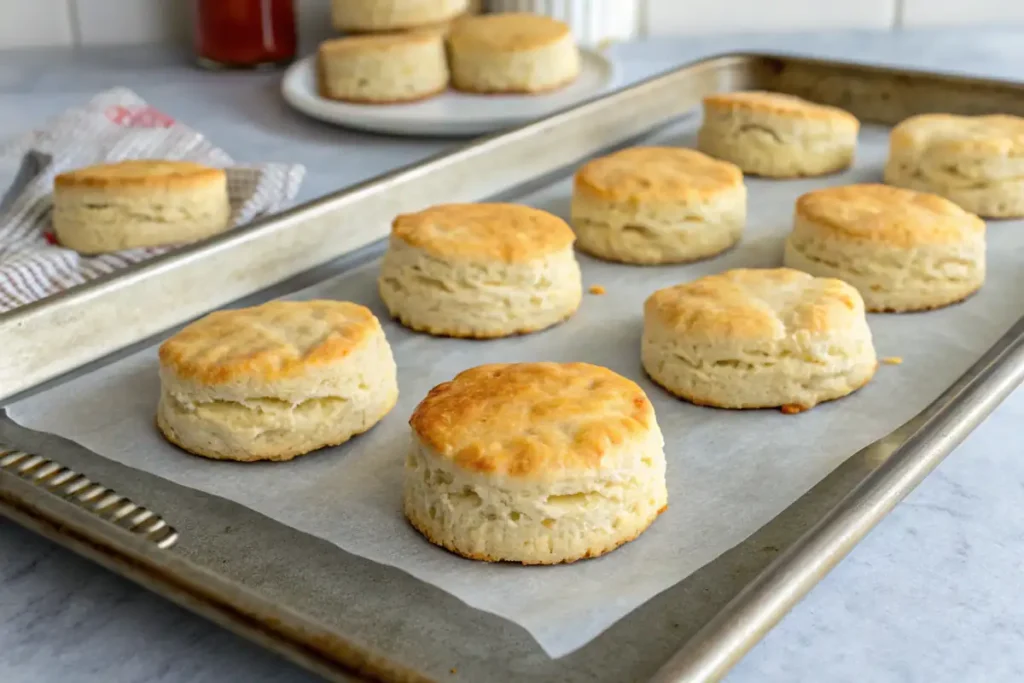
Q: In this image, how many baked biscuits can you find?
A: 12